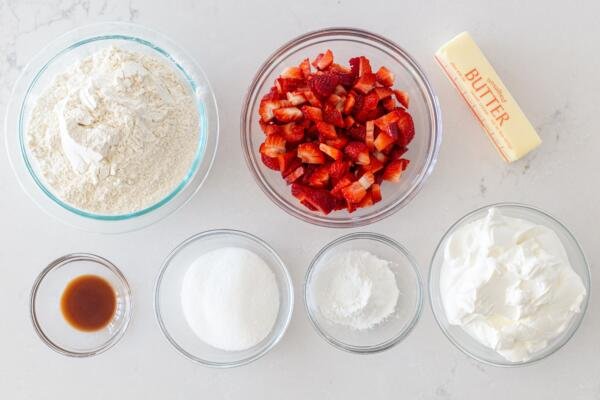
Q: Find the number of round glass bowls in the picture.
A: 6